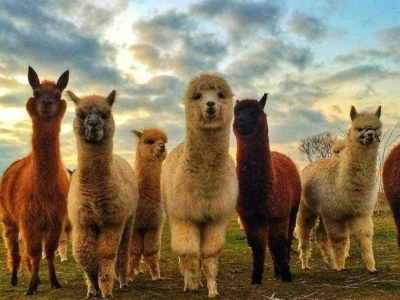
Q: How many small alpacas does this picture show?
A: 1